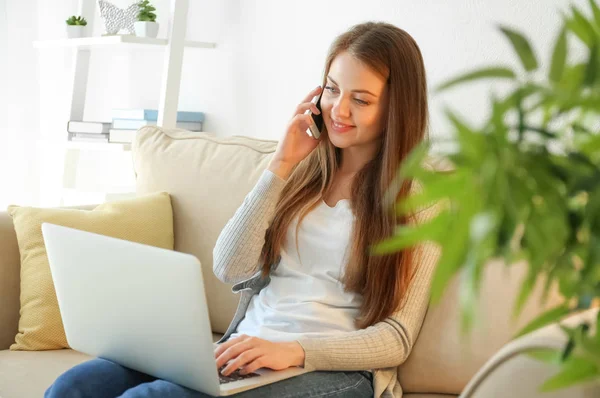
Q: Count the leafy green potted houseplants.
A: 3